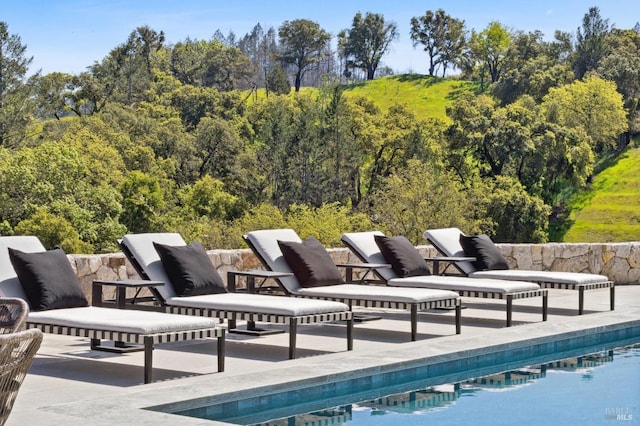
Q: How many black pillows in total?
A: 5